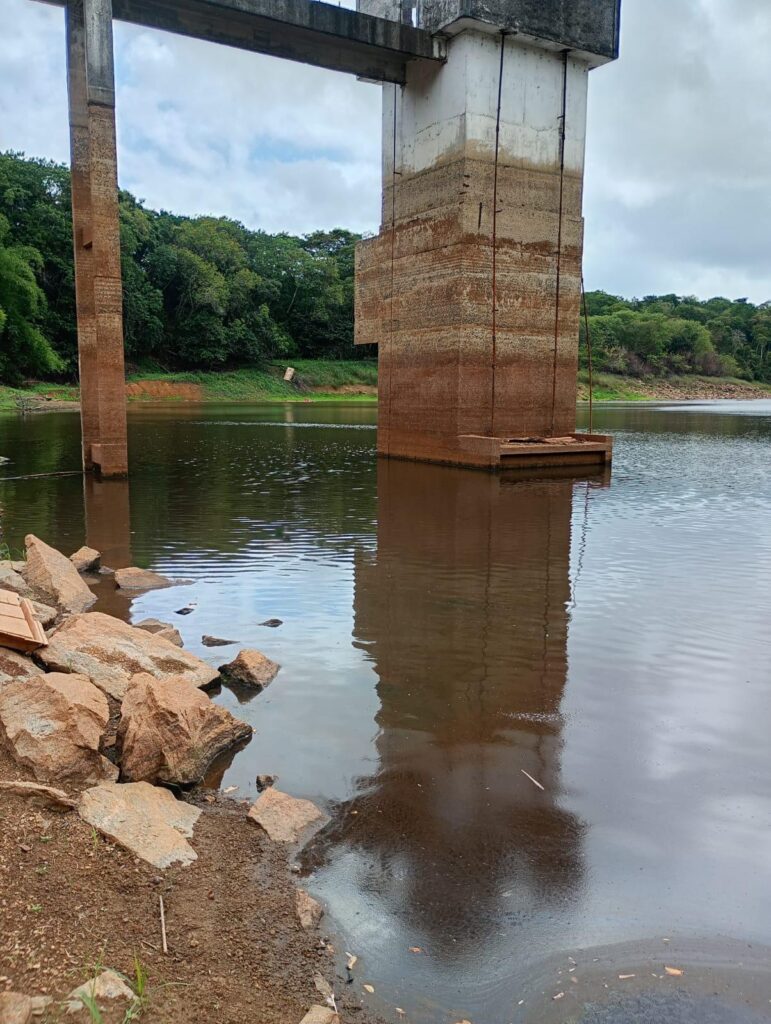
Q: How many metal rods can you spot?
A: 4